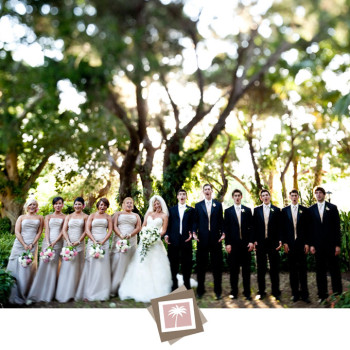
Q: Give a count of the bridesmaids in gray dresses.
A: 5